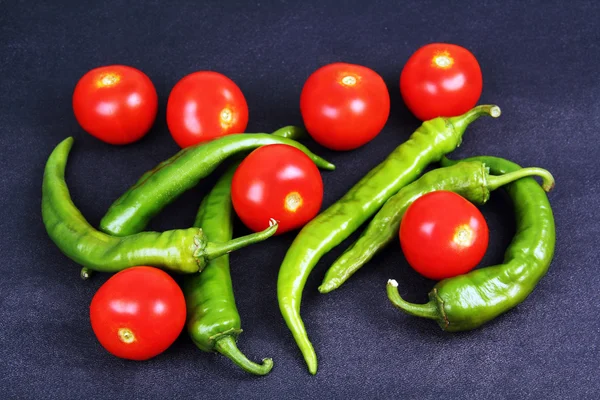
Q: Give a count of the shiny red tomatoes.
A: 7